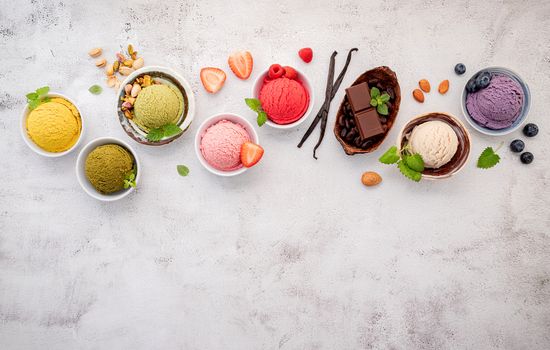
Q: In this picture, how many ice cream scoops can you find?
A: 7